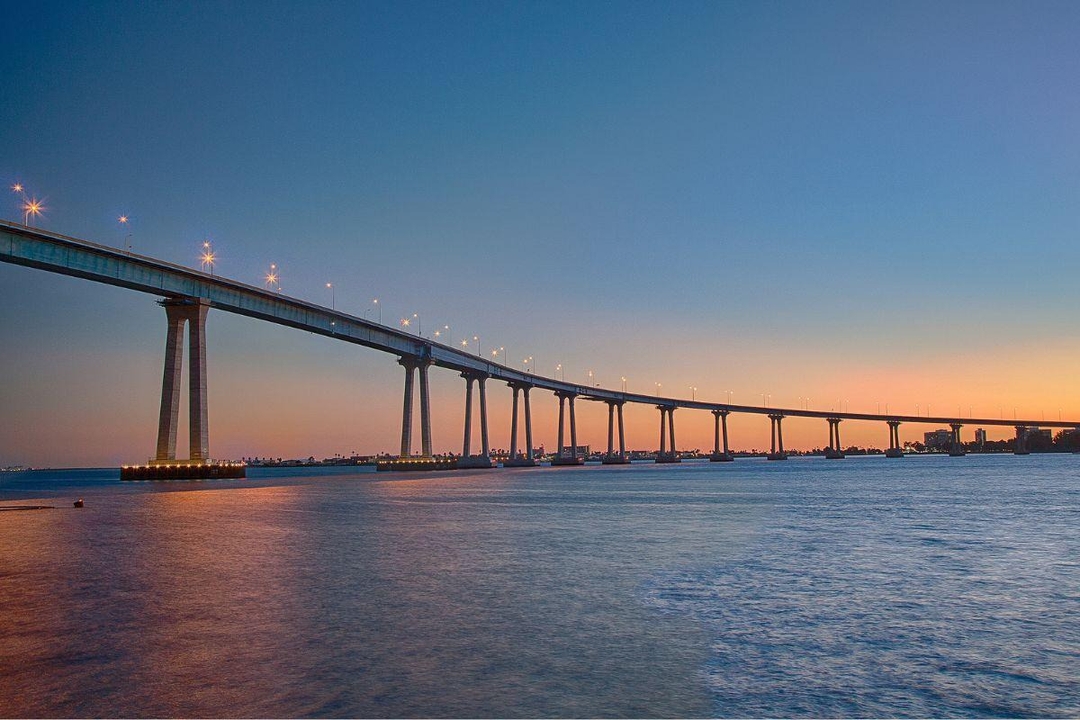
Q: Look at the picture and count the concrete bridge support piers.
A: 13